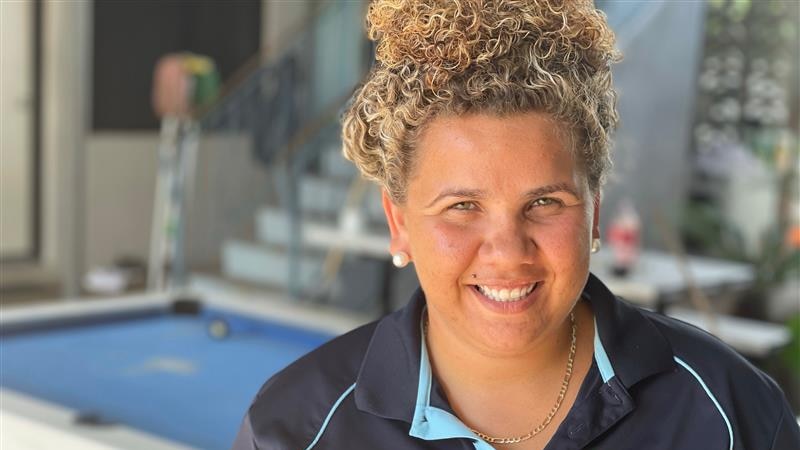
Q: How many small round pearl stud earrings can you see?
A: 2